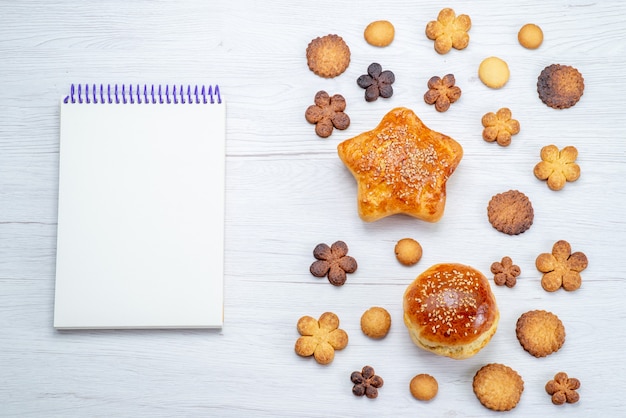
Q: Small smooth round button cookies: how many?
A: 6